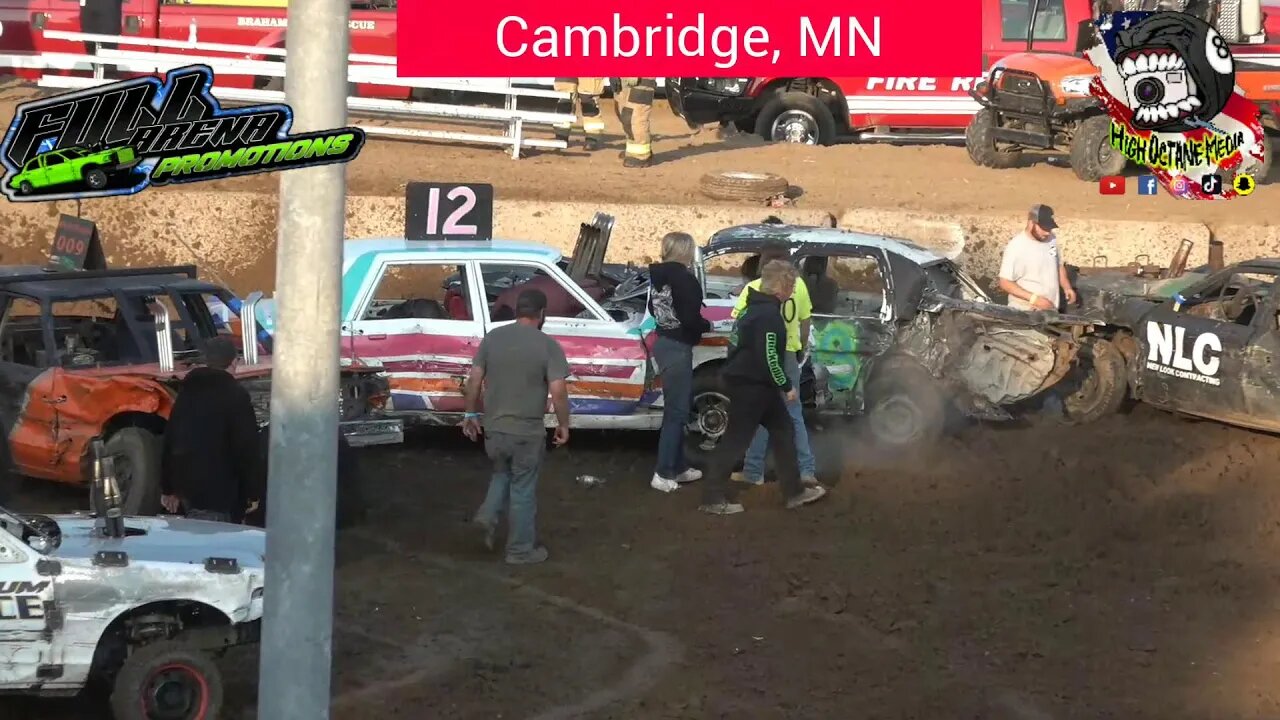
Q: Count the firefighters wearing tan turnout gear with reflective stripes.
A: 2